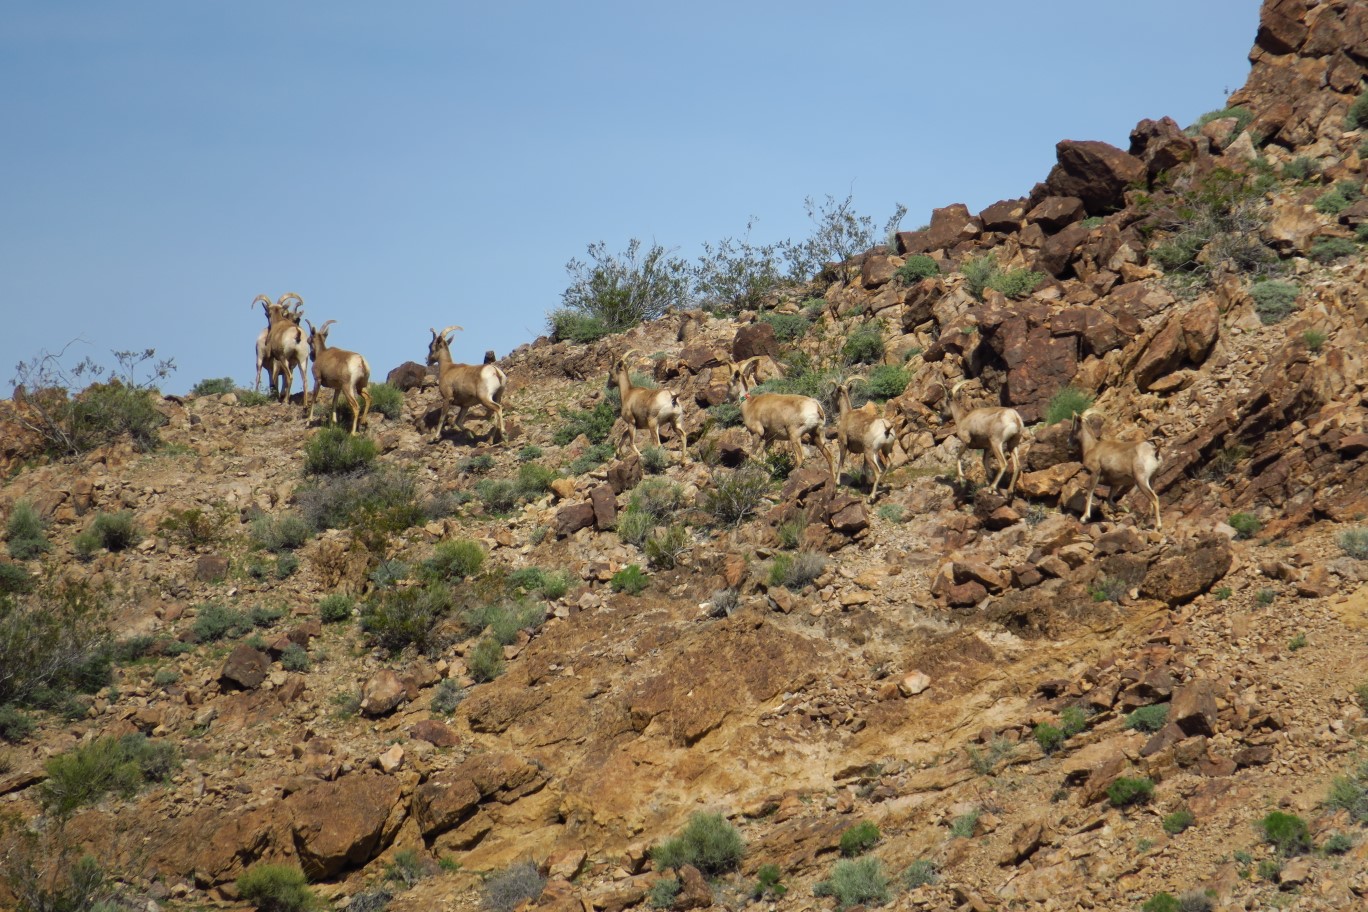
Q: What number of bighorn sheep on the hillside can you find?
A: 9